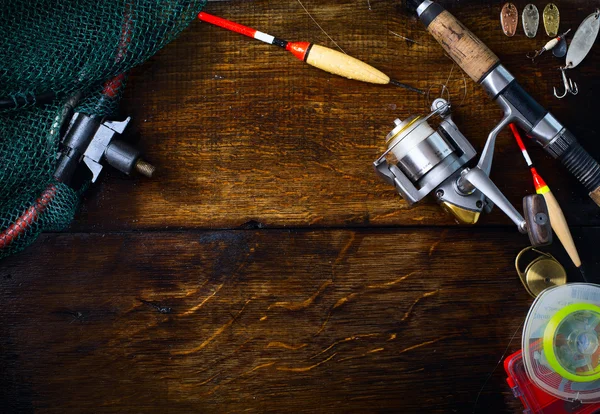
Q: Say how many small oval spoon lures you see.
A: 3